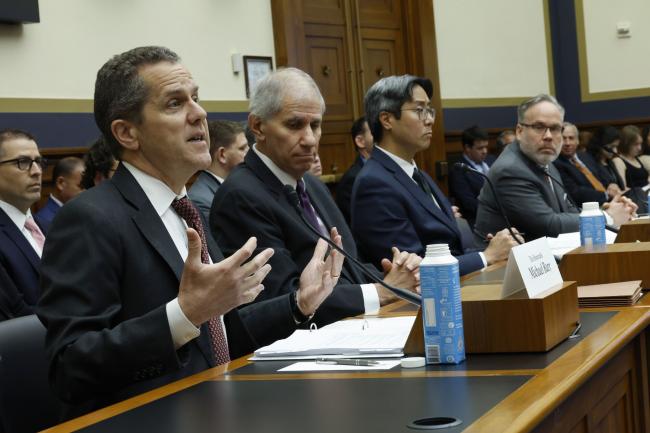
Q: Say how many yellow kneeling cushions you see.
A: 0